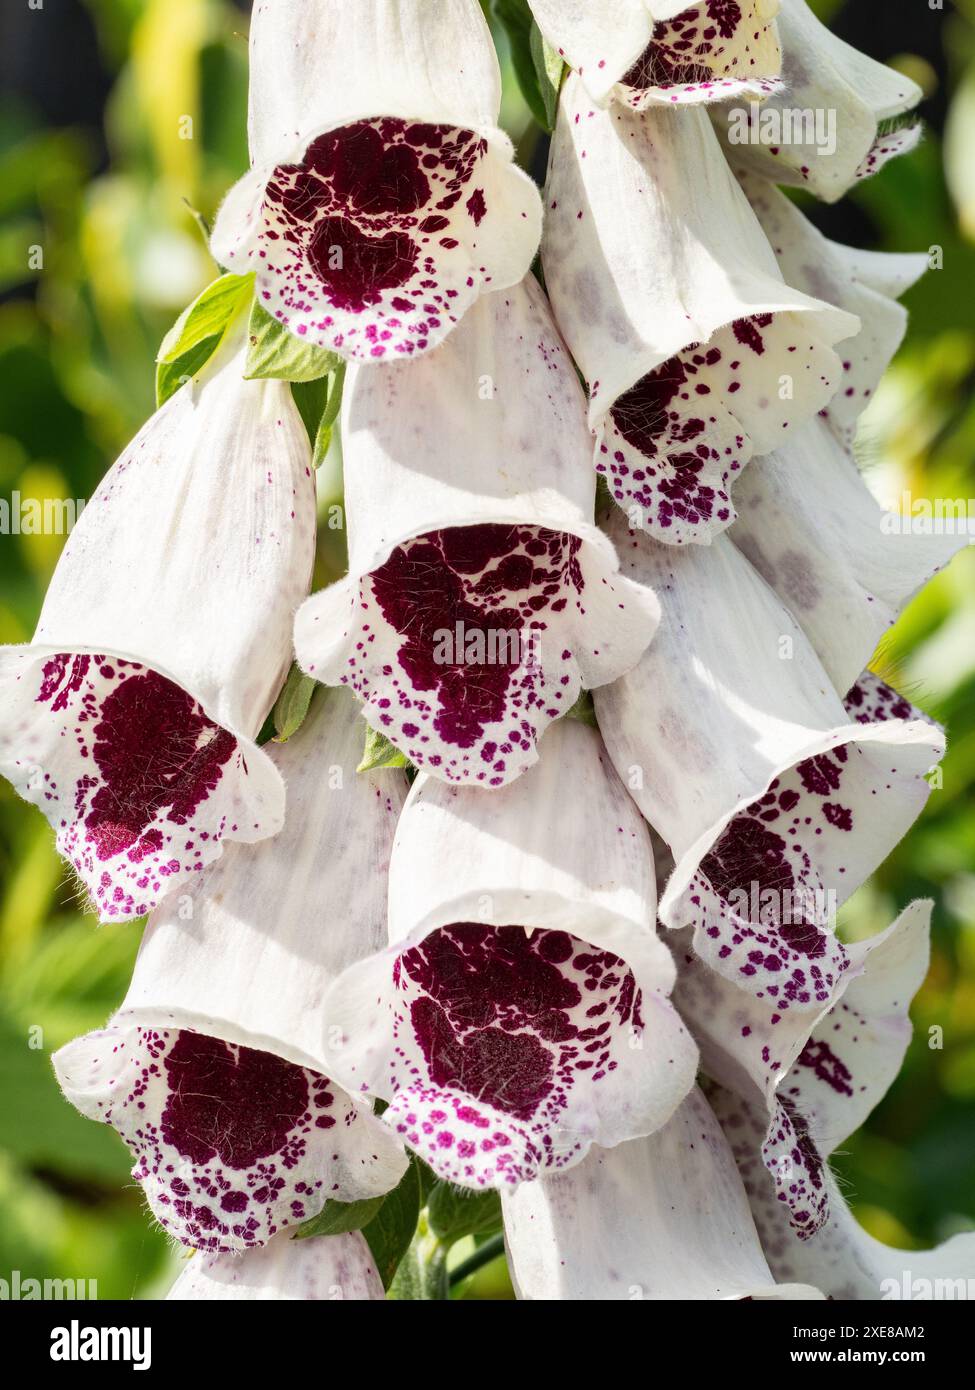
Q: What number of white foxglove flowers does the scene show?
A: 15